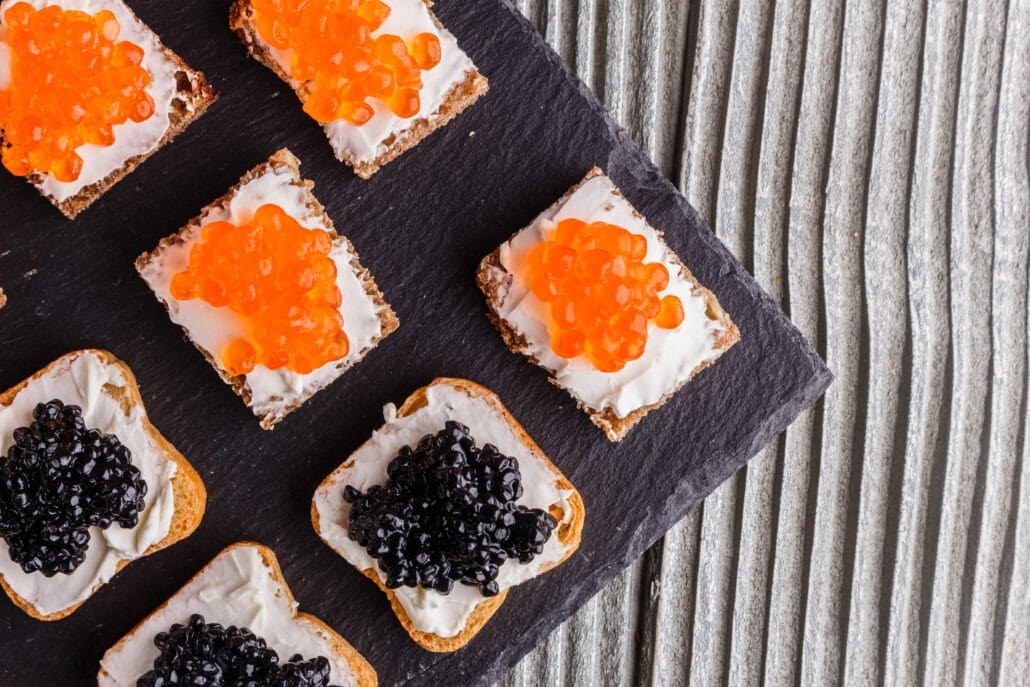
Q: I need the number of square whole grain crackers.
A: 4